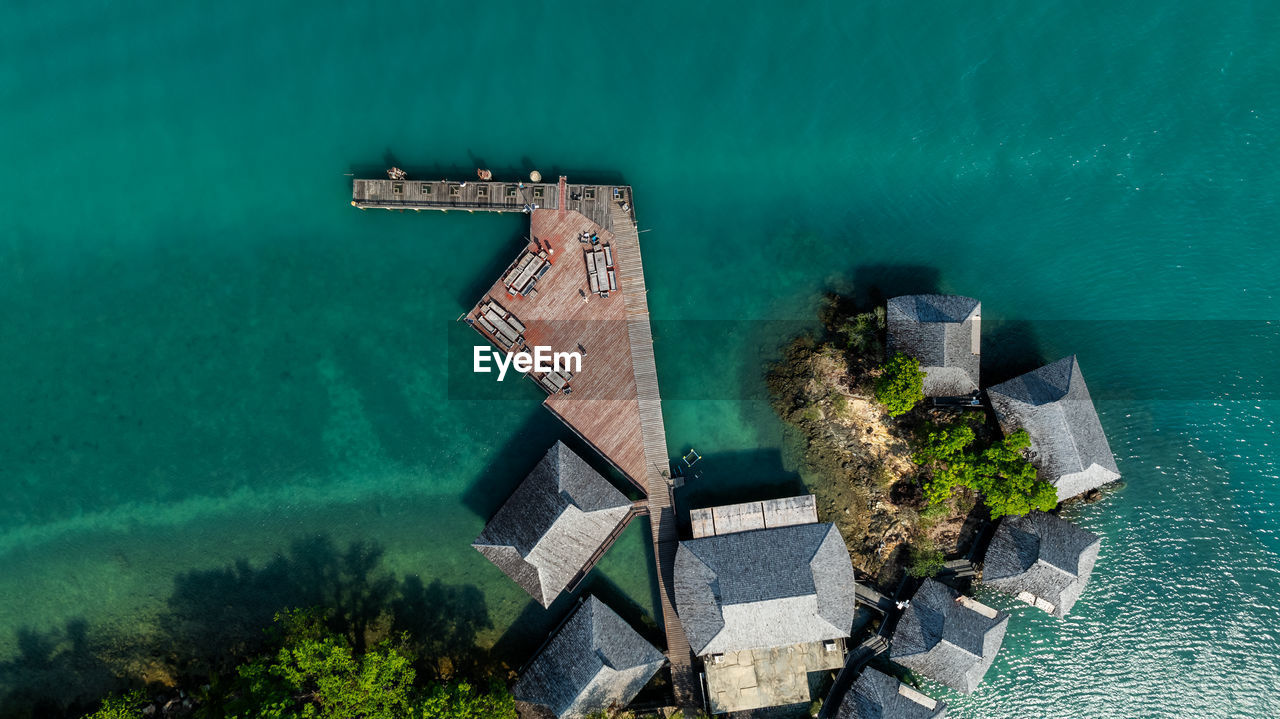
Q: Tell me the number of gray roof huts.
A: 8